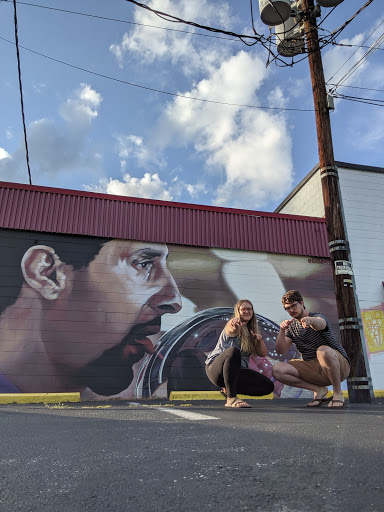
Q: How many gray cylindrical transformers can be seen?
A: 3